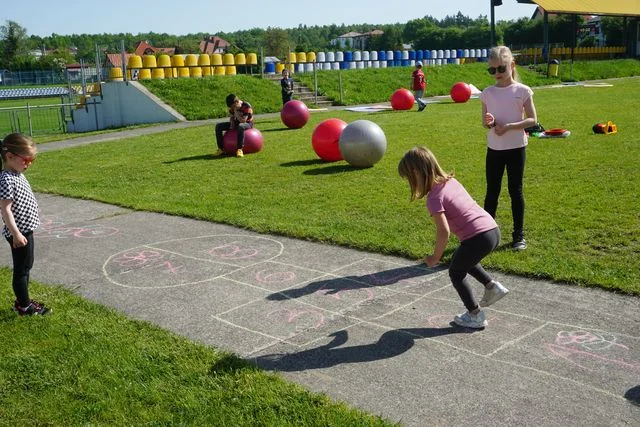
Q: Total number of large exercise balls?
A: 6